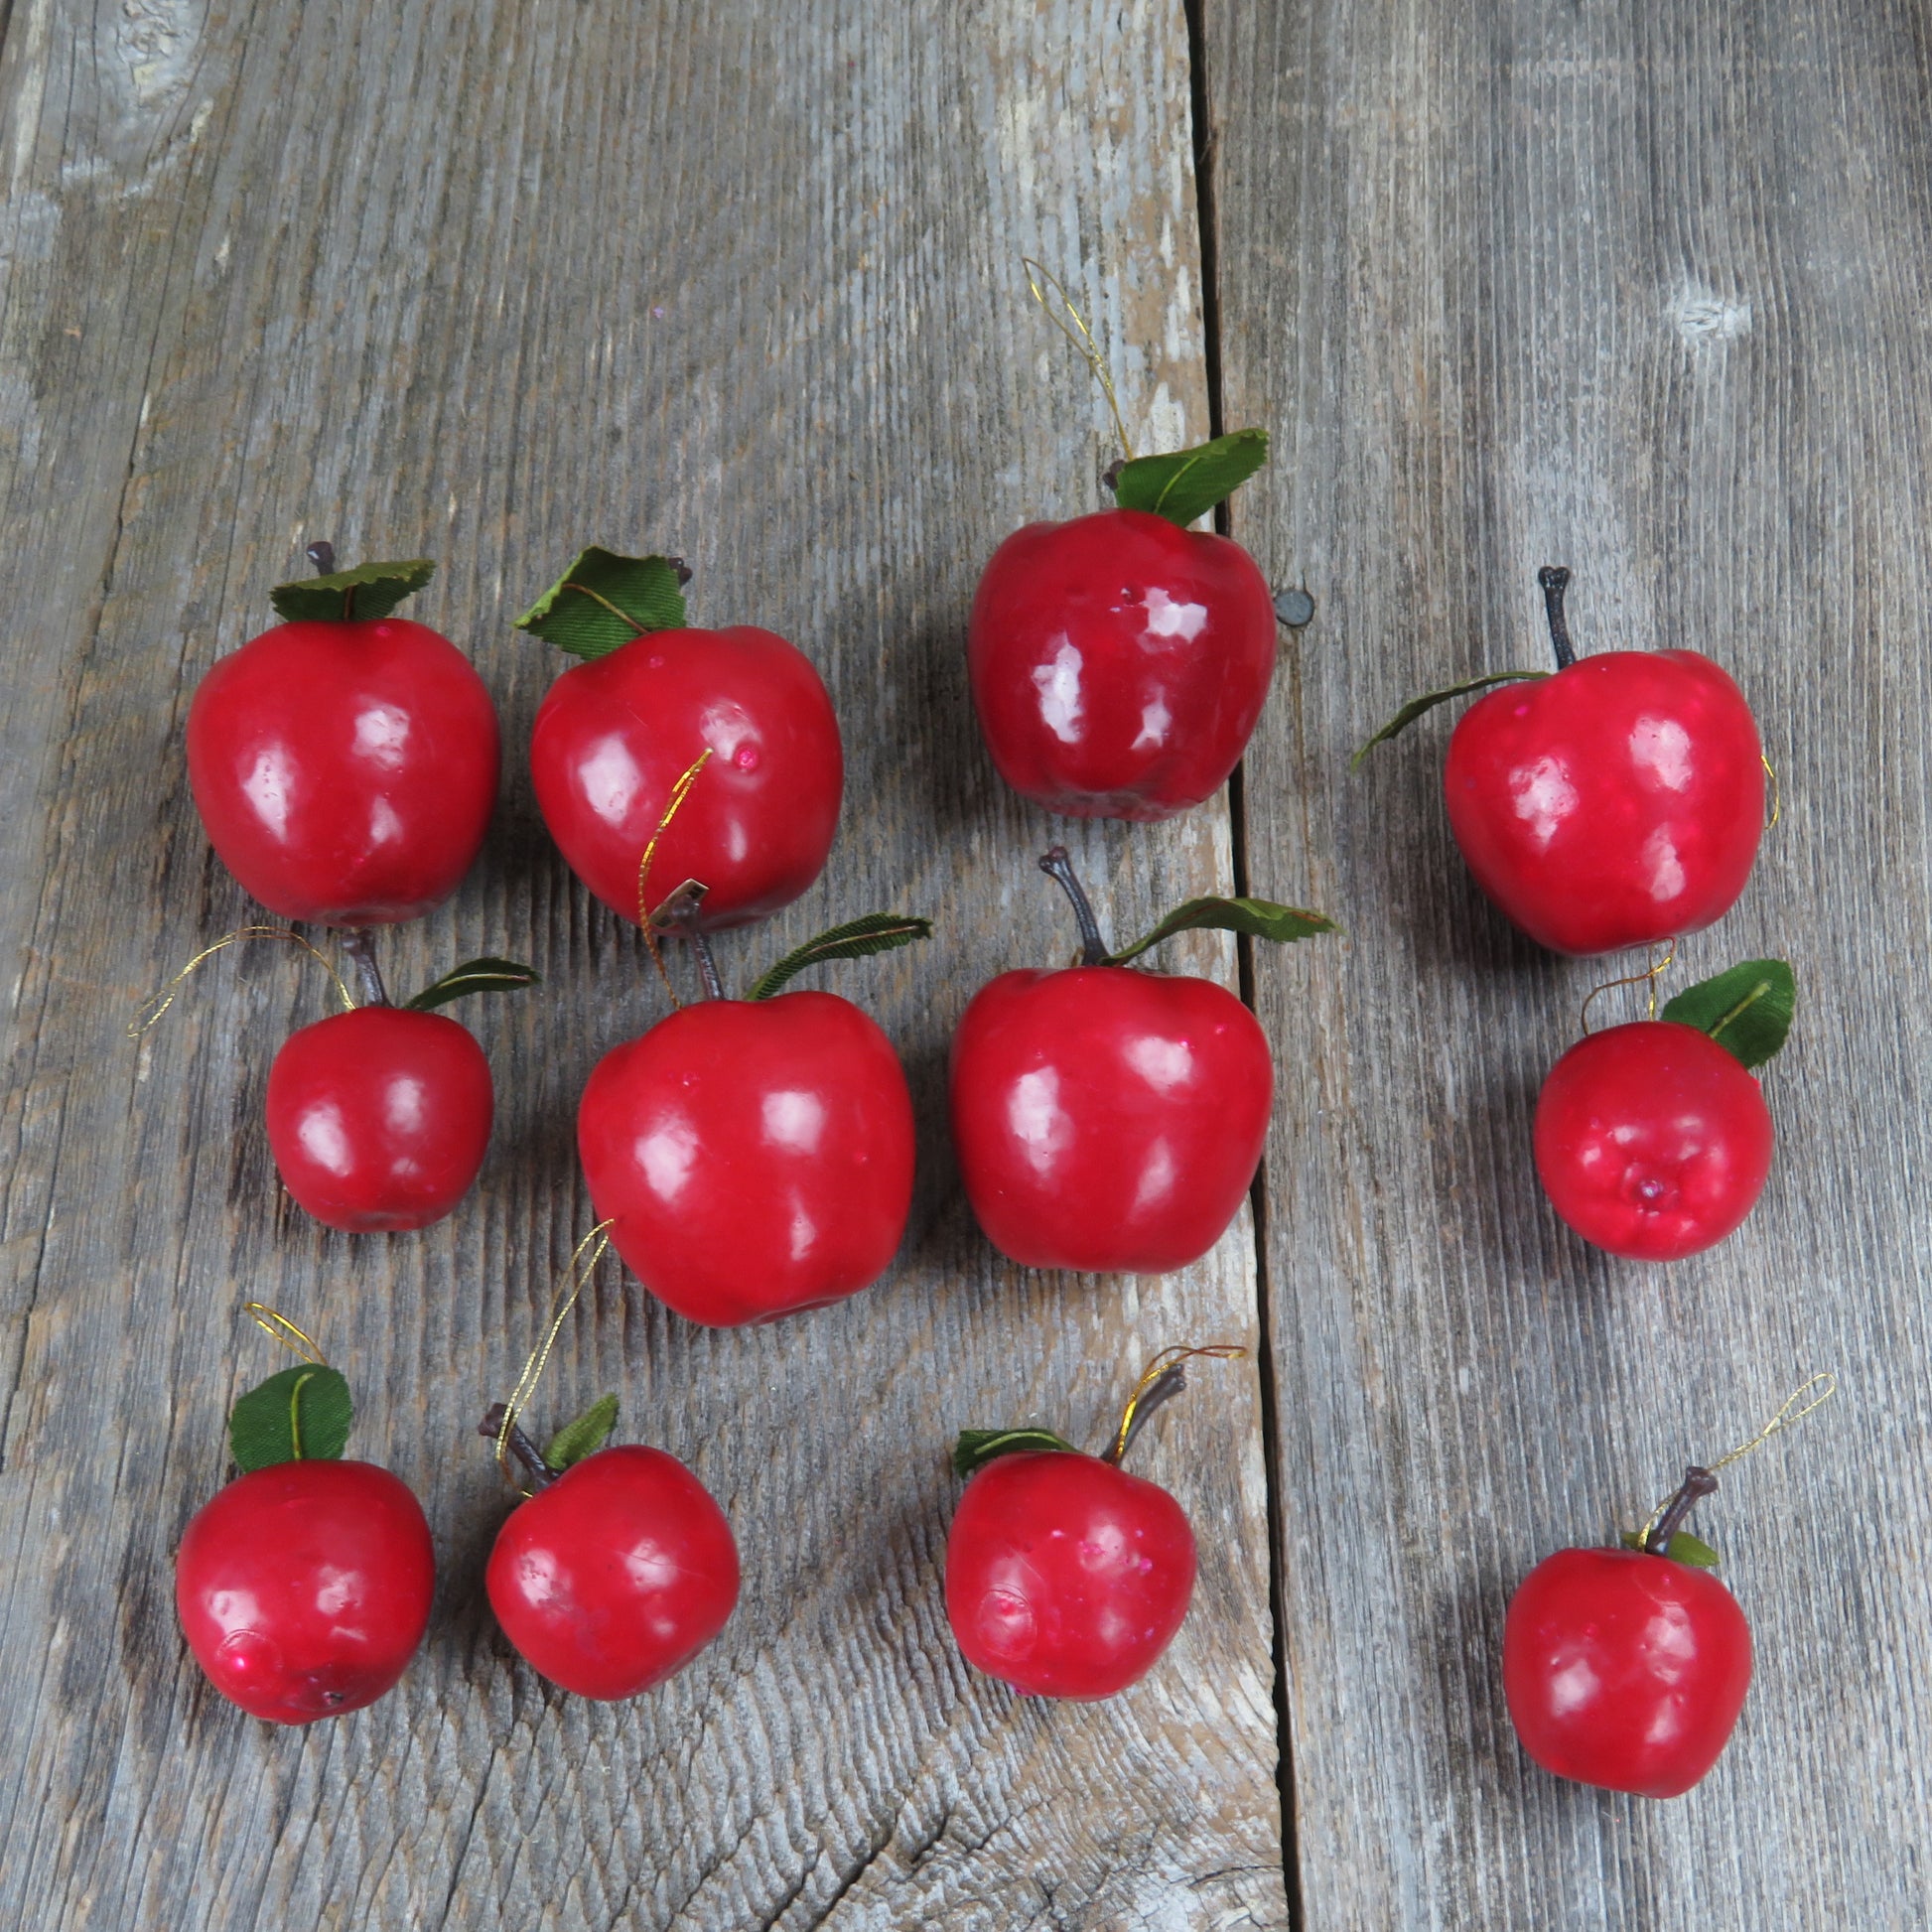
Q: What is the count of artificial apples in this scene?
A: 12